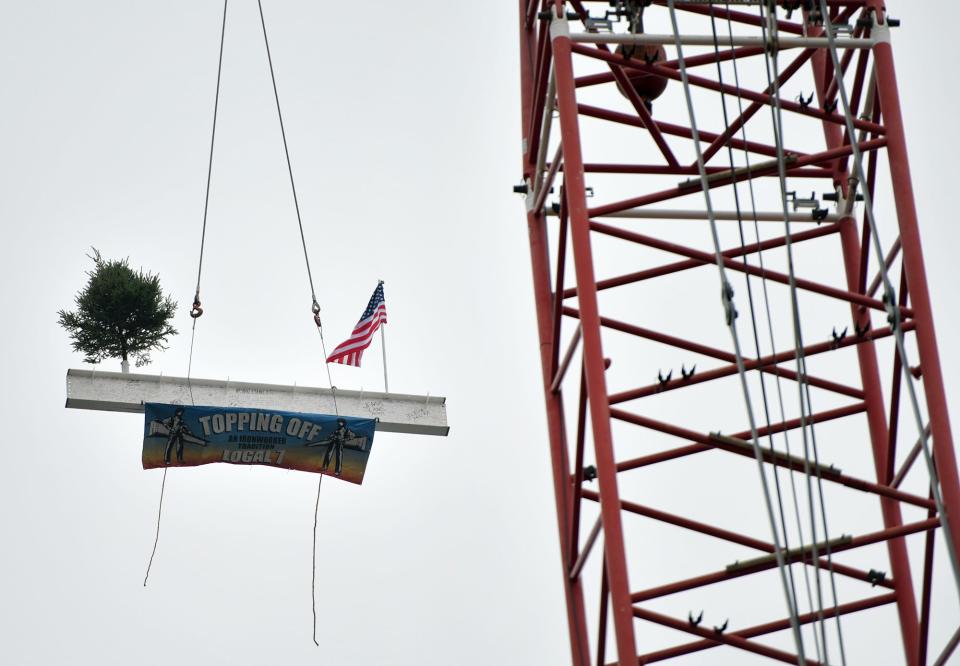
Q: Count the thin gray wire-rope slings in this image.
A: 2